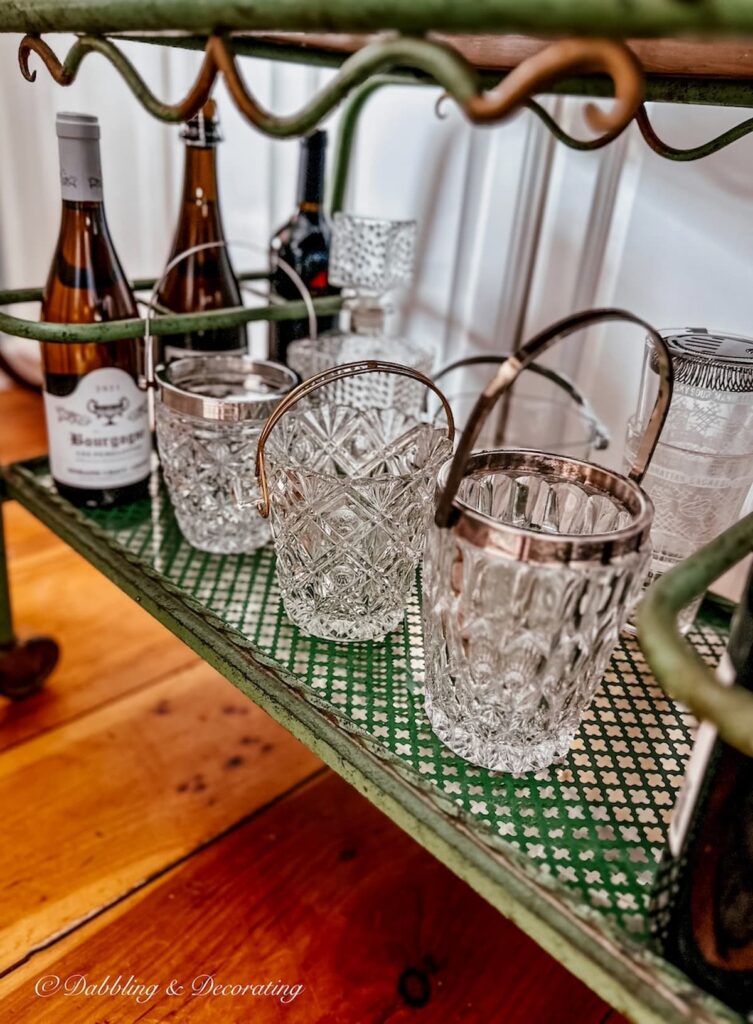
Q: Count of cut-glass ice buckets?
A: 3